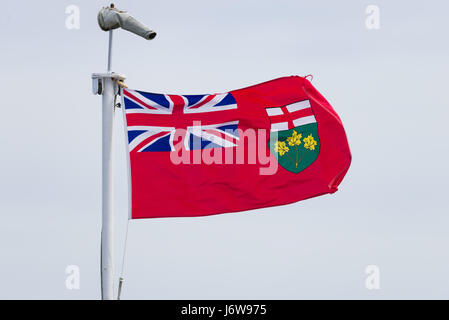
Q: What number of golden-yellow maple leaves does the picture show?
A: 3